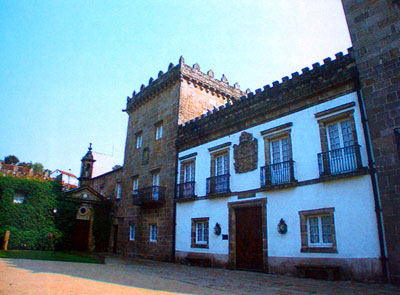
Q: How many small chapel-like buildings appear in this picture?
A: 1